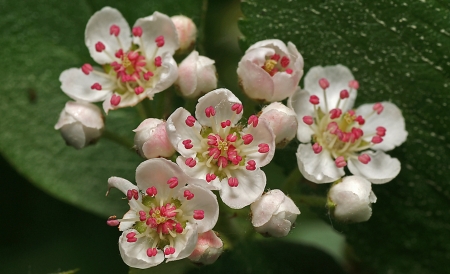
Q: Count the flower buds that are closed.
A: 8